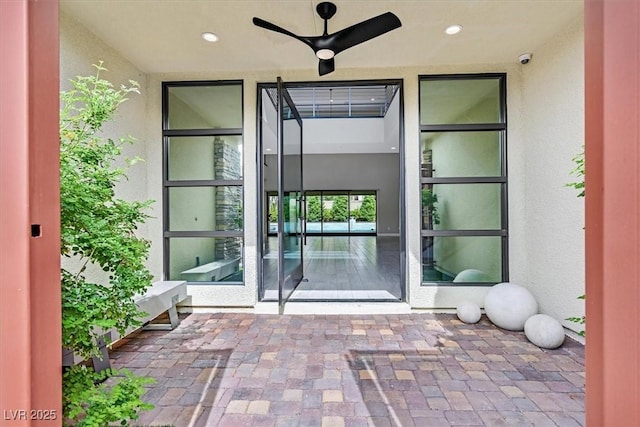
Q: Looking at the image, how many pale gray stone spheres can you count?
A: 3